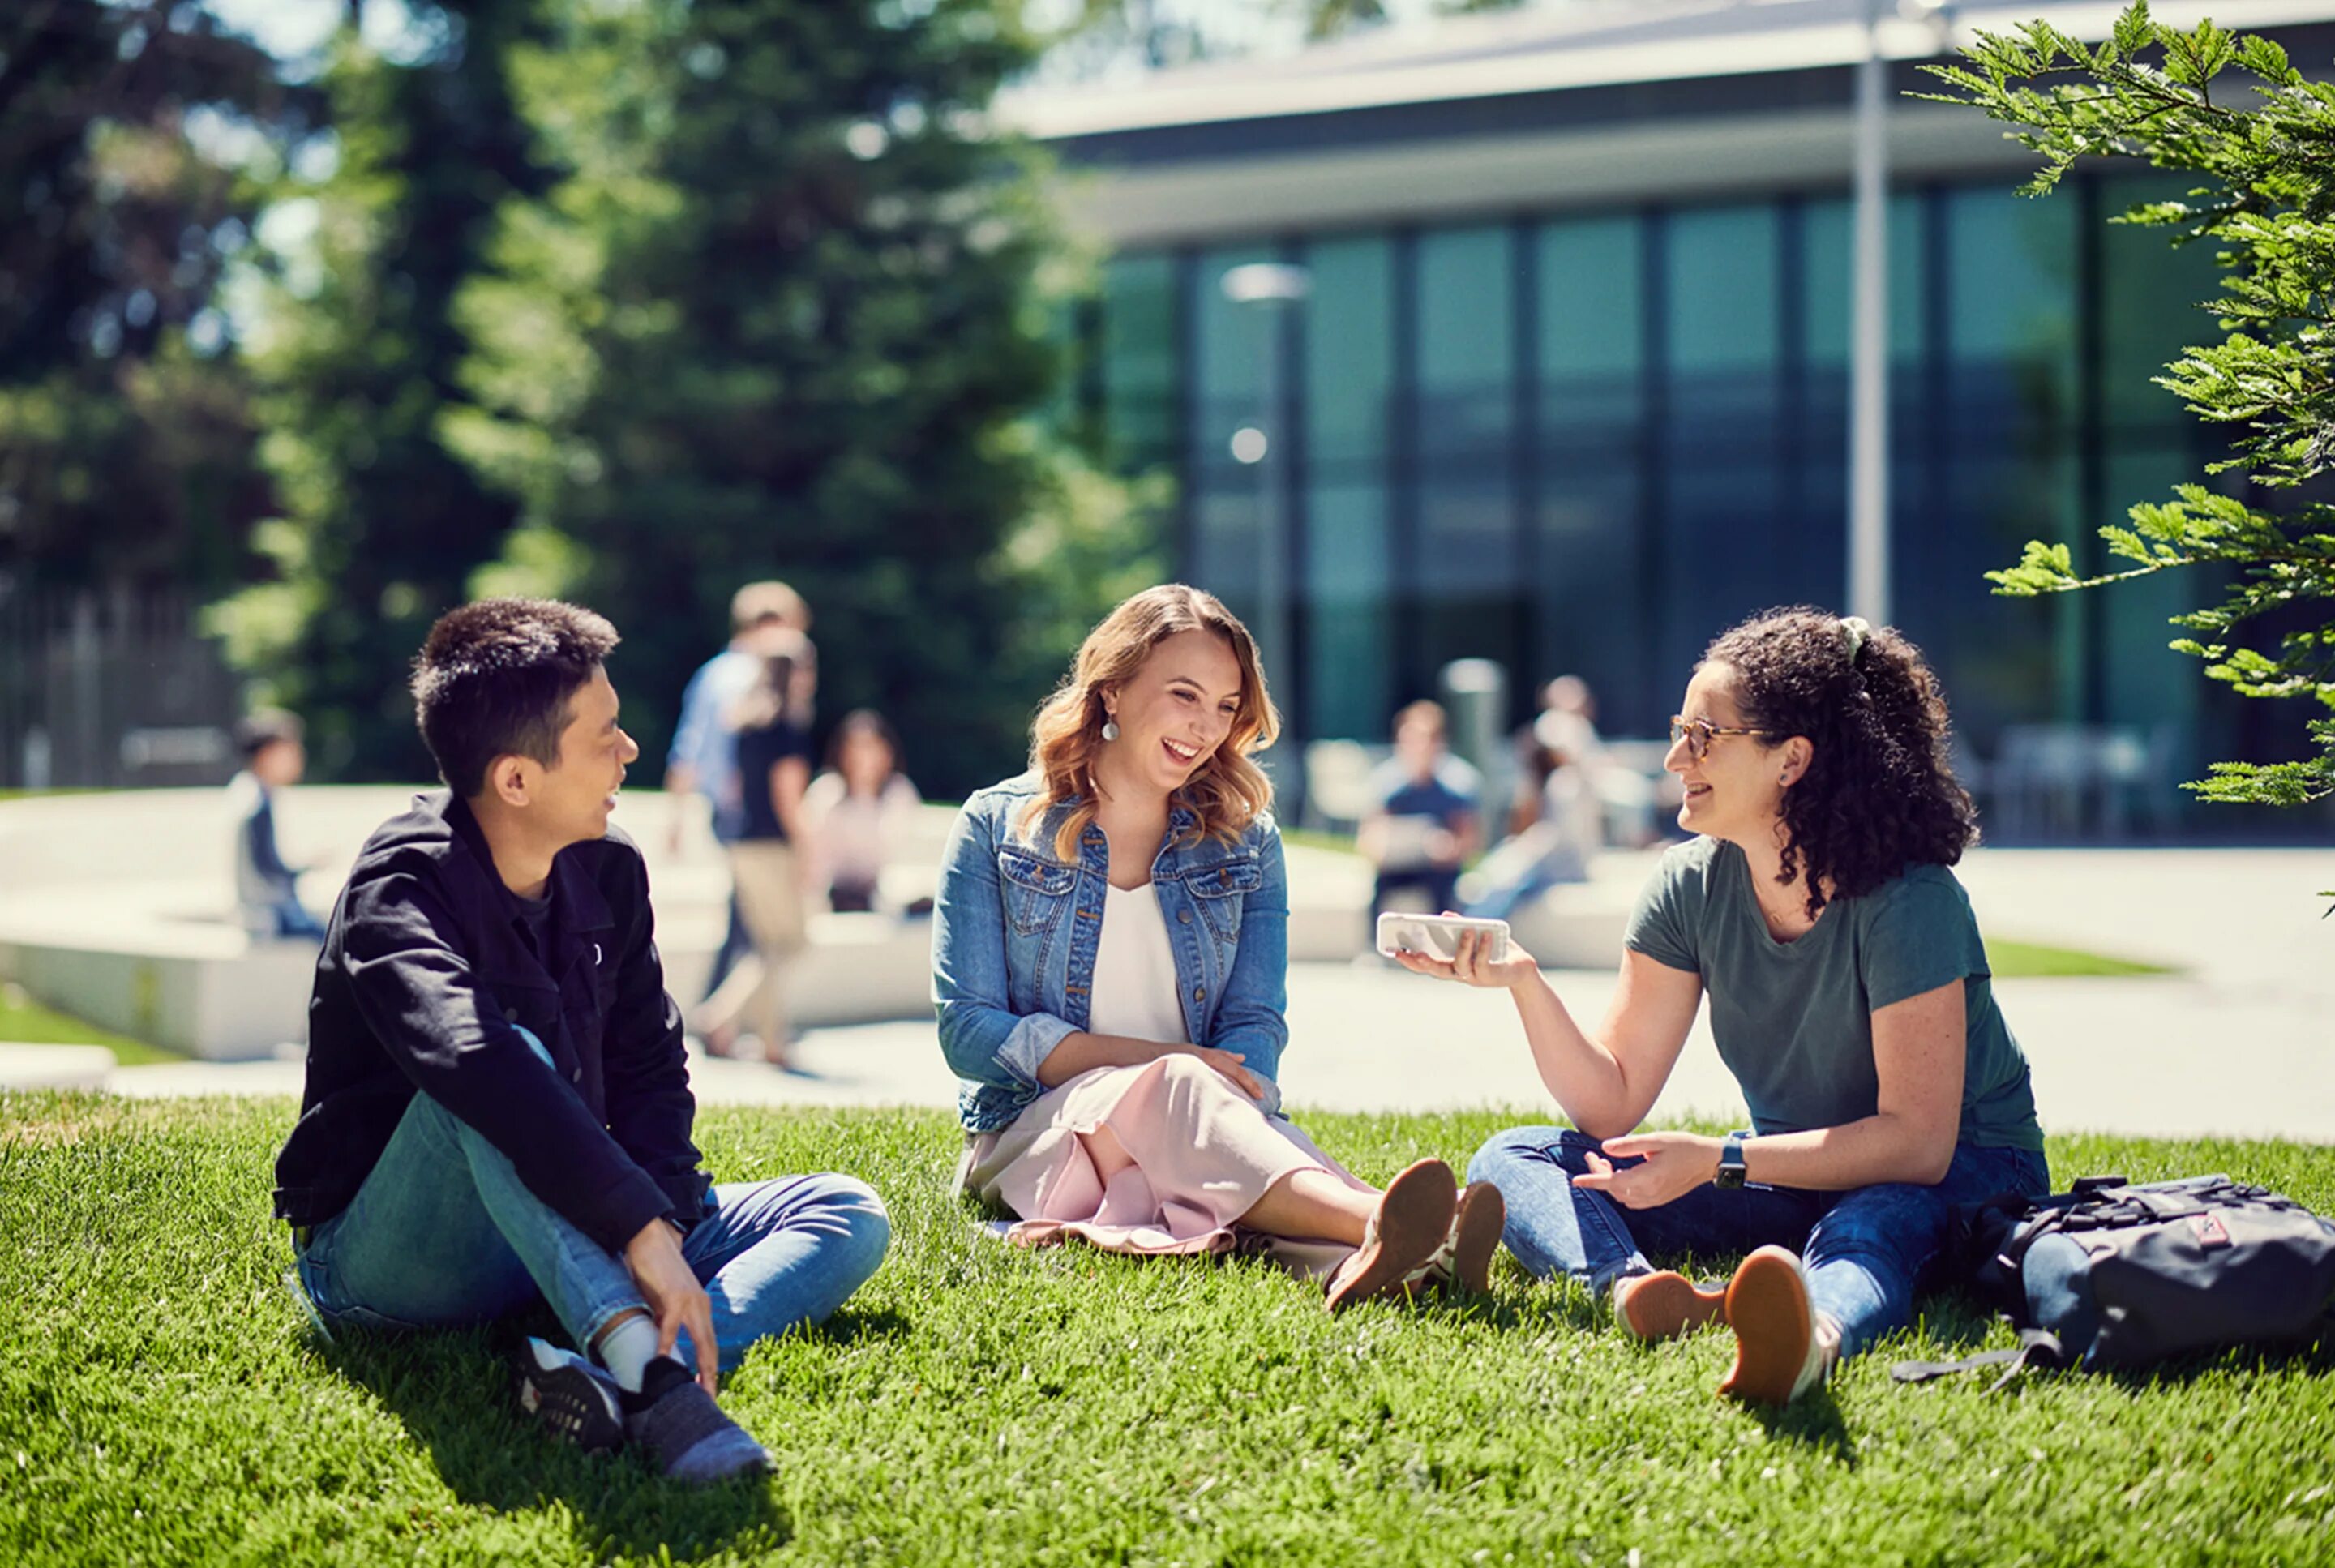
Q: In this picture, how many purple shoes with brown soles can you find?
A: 0